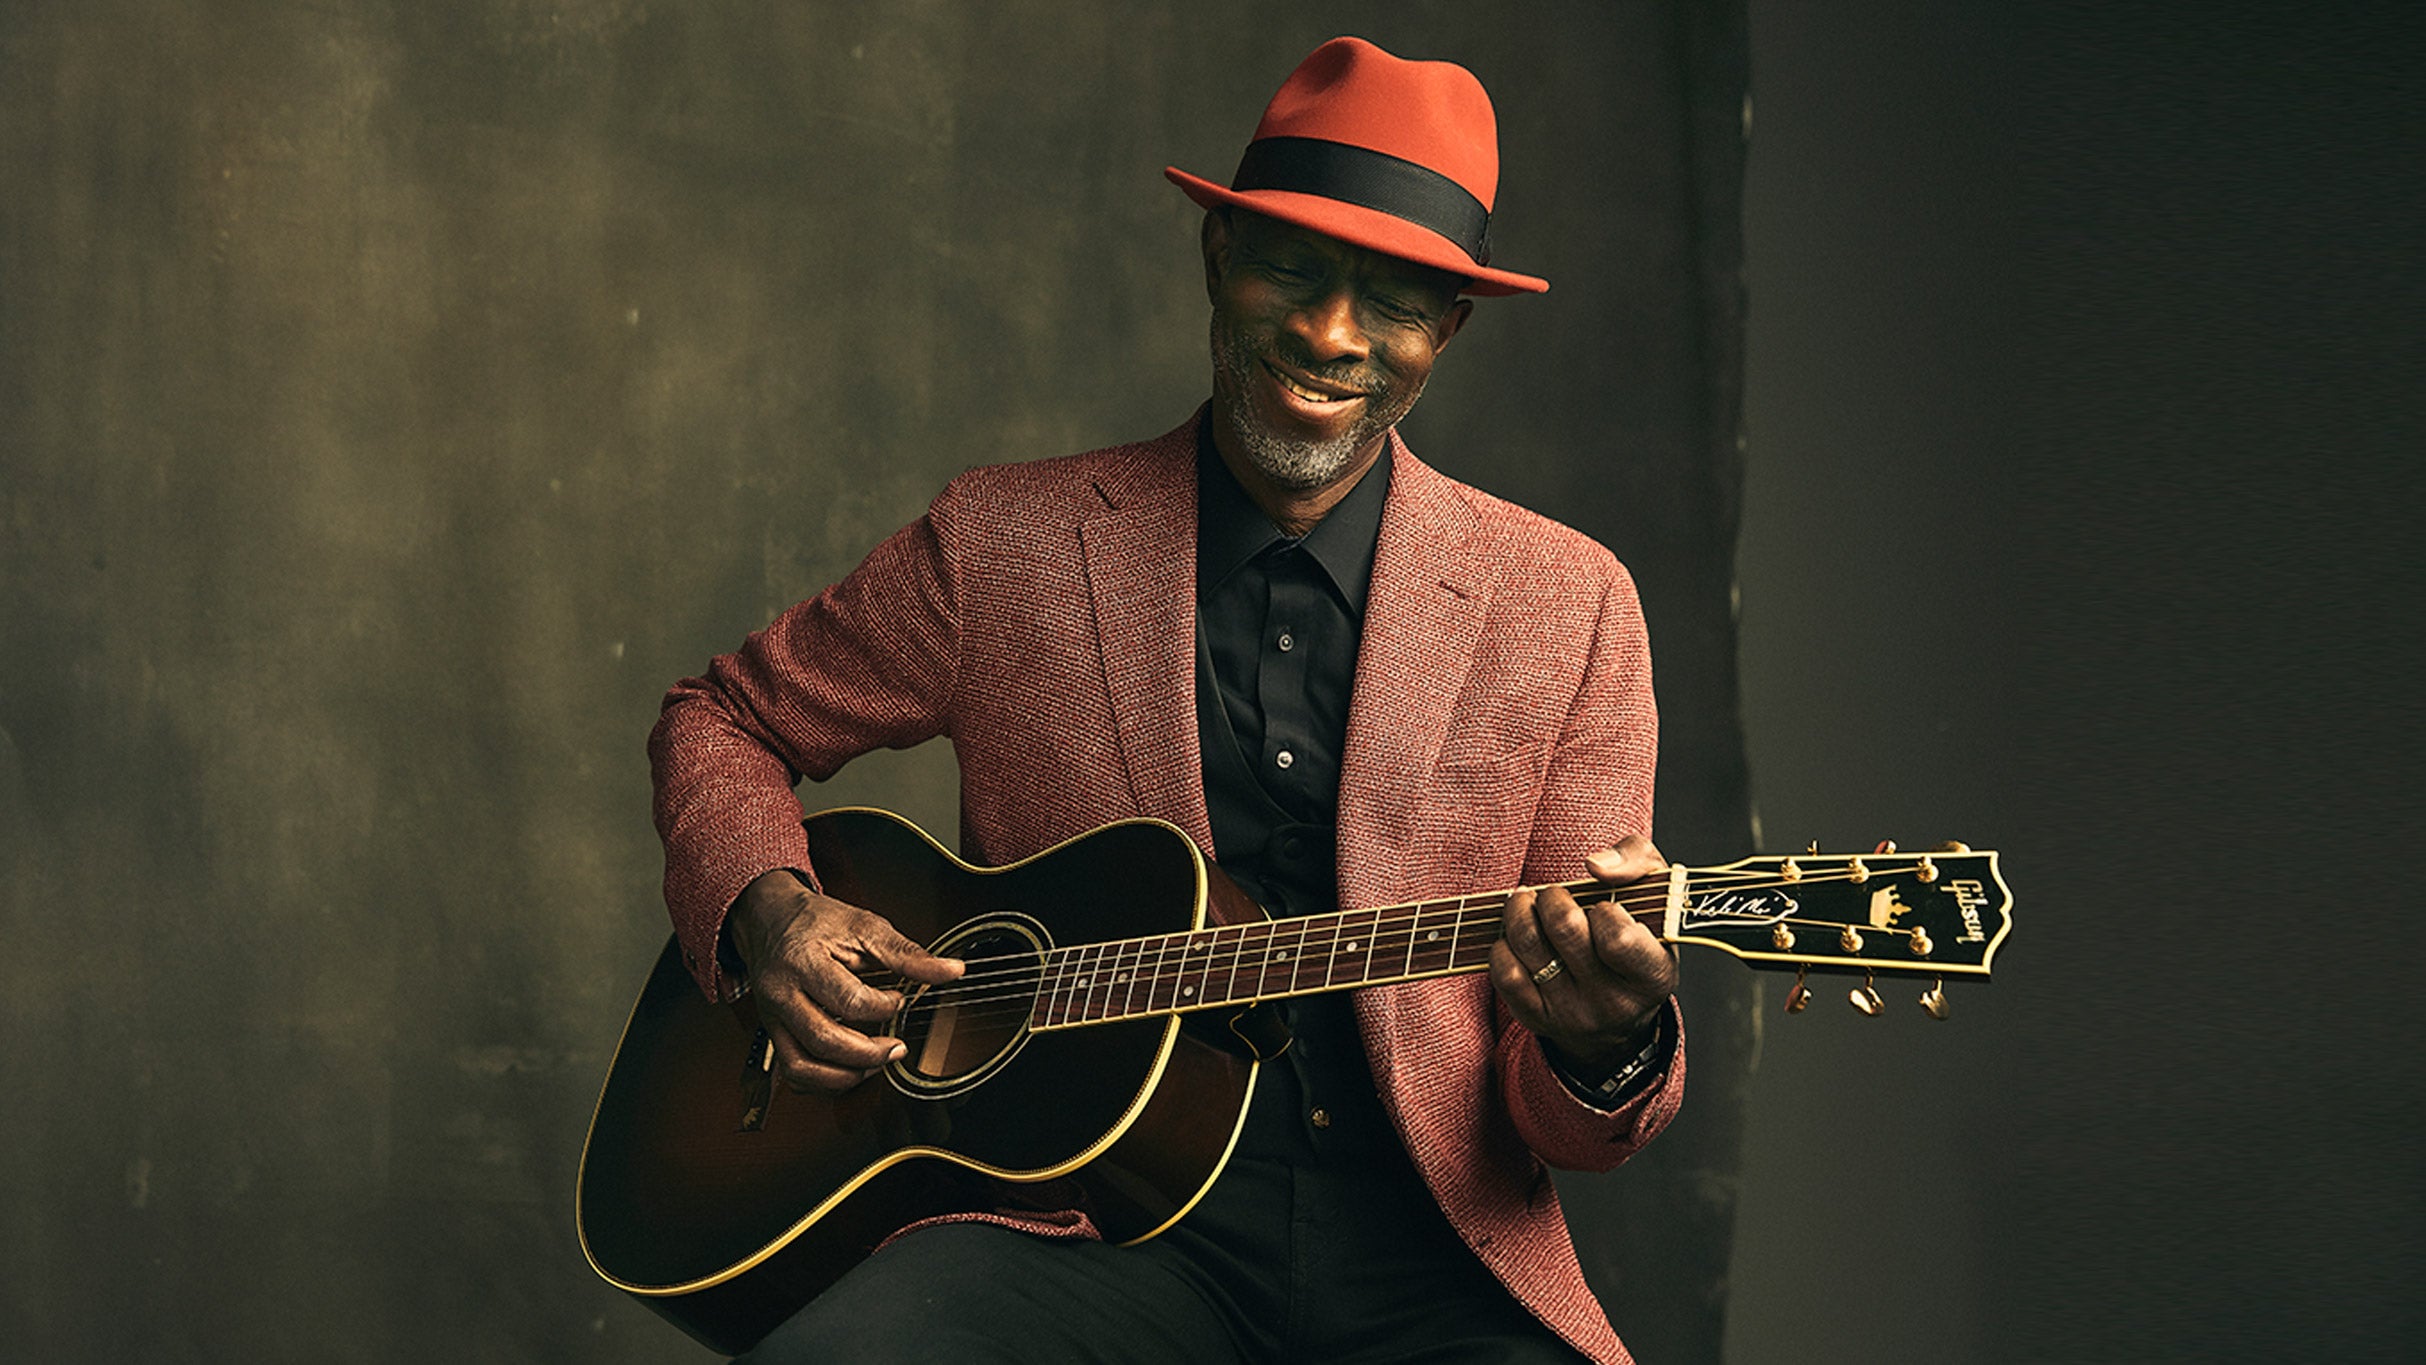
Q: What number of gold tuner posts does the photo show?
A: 6